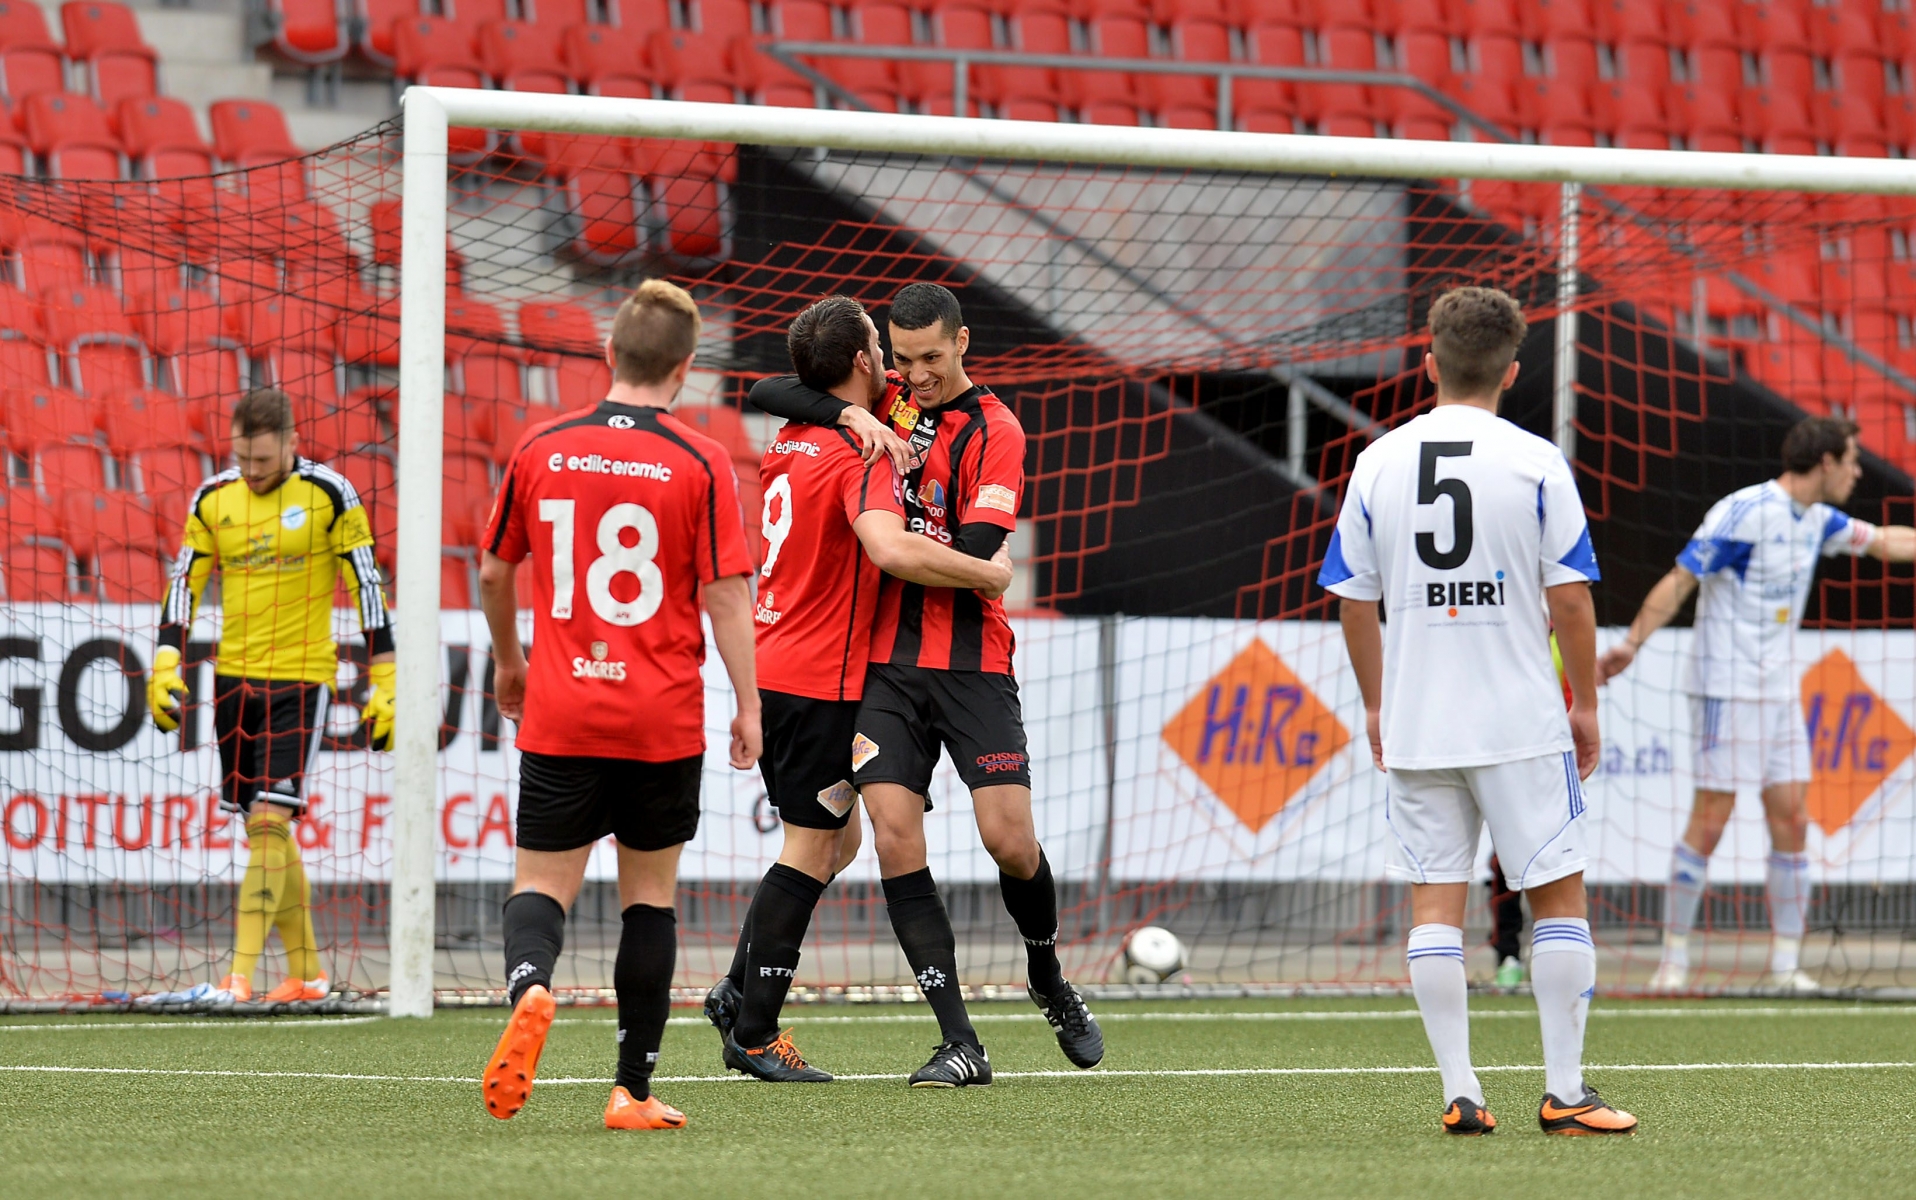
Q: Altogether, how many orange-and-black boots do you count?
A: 2